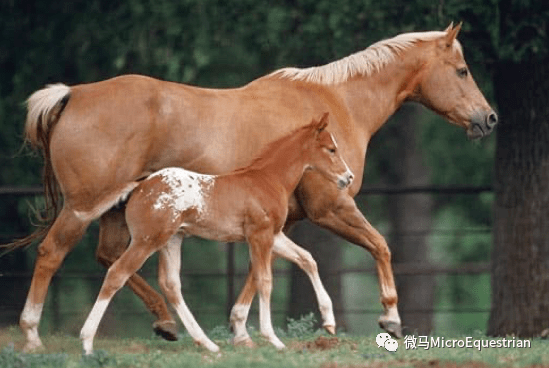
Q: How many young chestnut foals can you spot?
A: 1